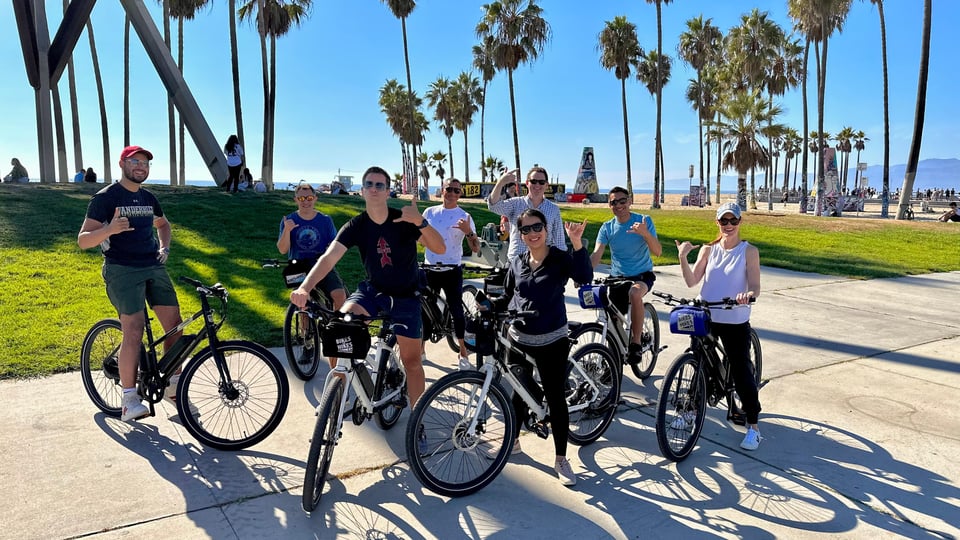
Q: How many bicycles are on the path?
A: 8